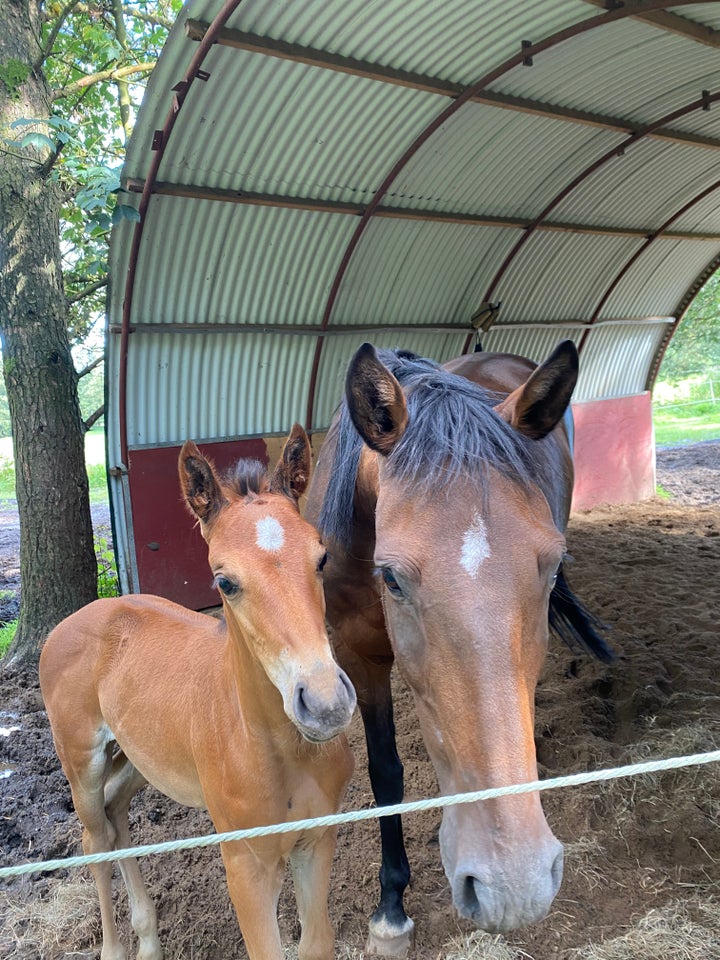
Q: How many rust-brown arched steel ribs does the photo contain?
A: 5